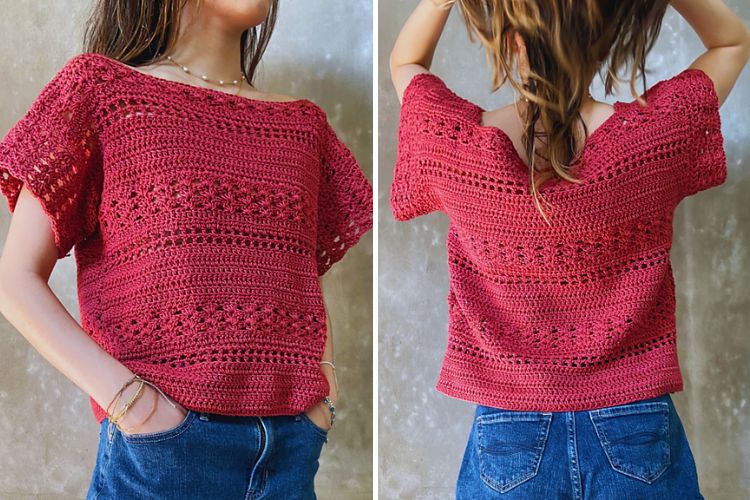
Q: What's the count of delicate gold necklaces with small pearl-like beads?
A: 1